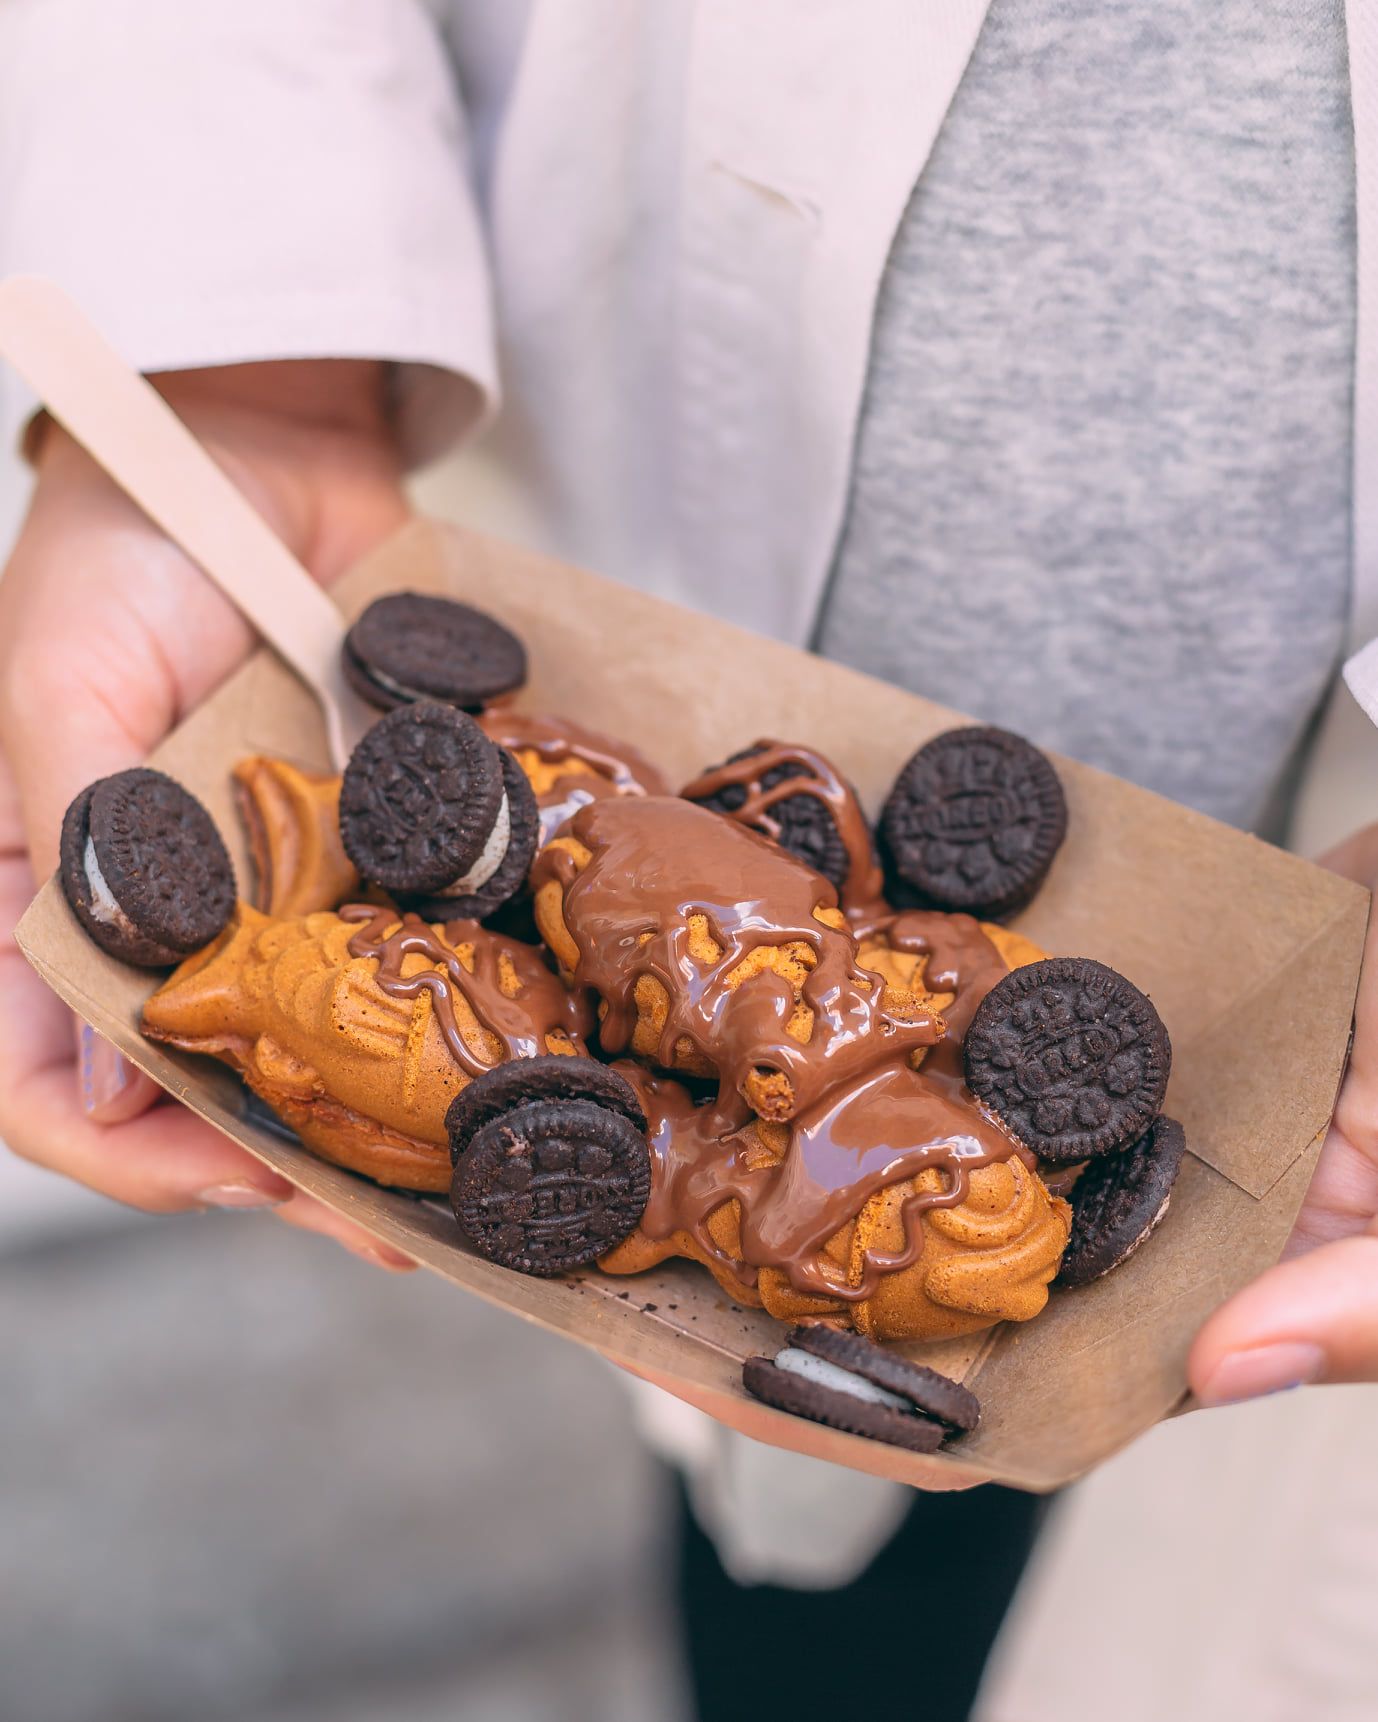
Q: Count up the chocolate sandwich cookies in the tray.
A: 9